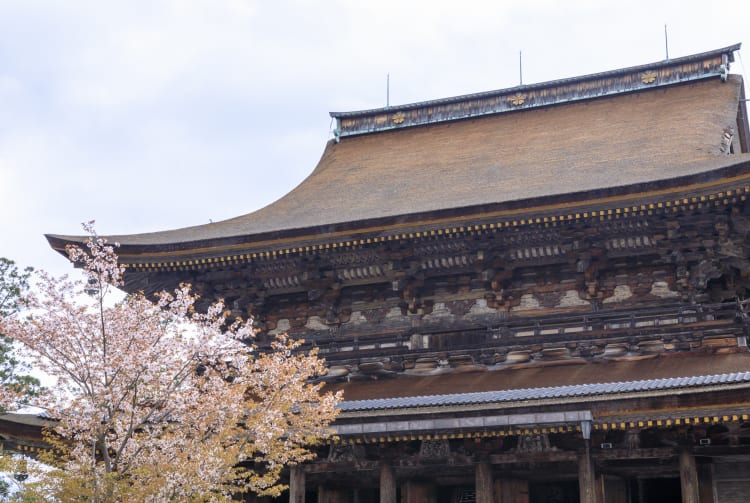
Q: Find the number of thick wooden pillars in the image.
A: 5